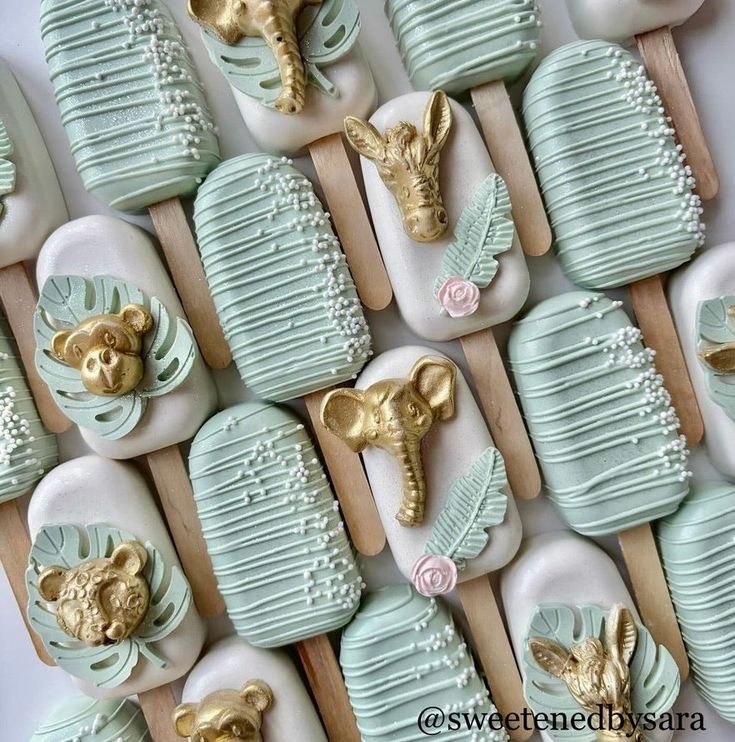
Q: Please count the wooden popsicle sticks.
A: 14